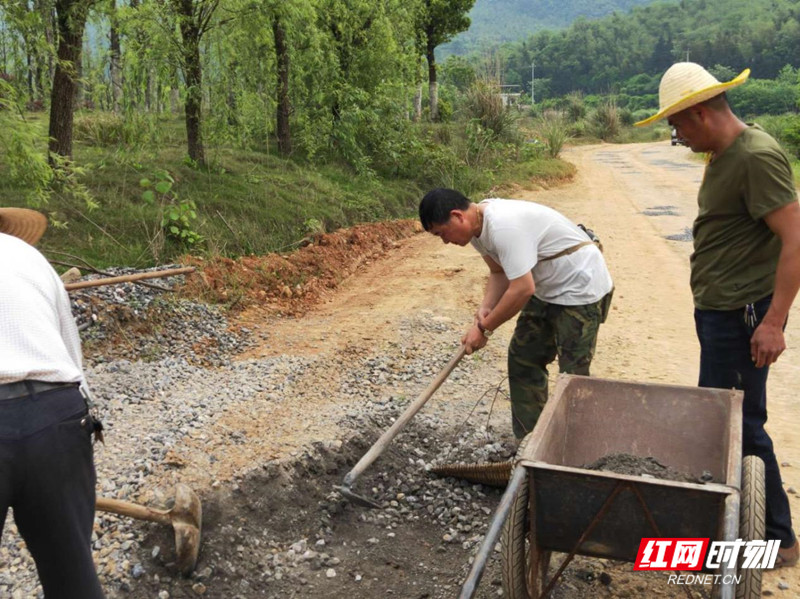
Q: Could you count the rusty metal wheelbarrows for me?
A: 1